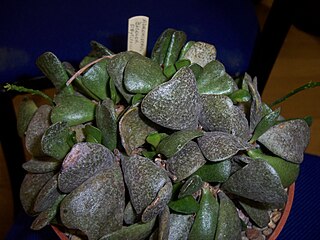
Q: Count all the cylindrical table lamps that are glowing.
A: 0